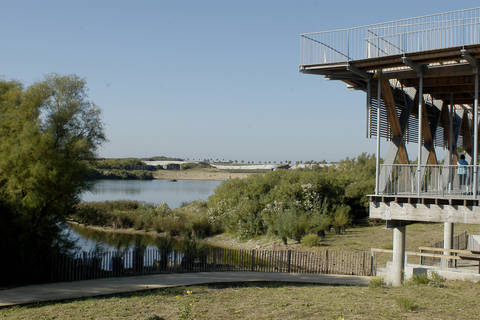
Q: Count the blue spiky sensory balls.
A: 0